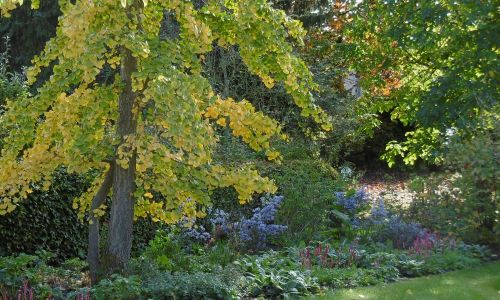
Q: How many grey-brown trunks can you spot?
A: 2